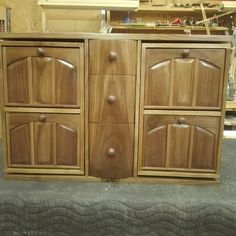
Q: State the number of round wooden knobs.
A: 7